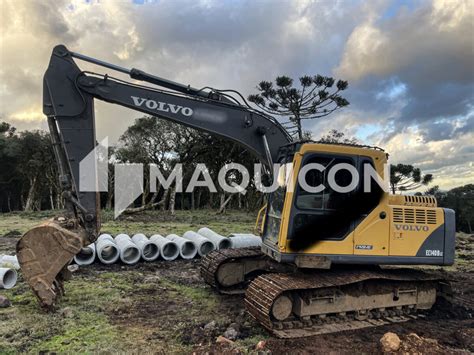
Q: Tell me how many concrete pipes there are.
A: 11